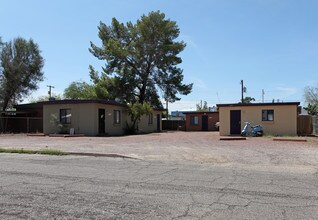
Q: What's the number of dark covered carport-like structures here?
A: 1